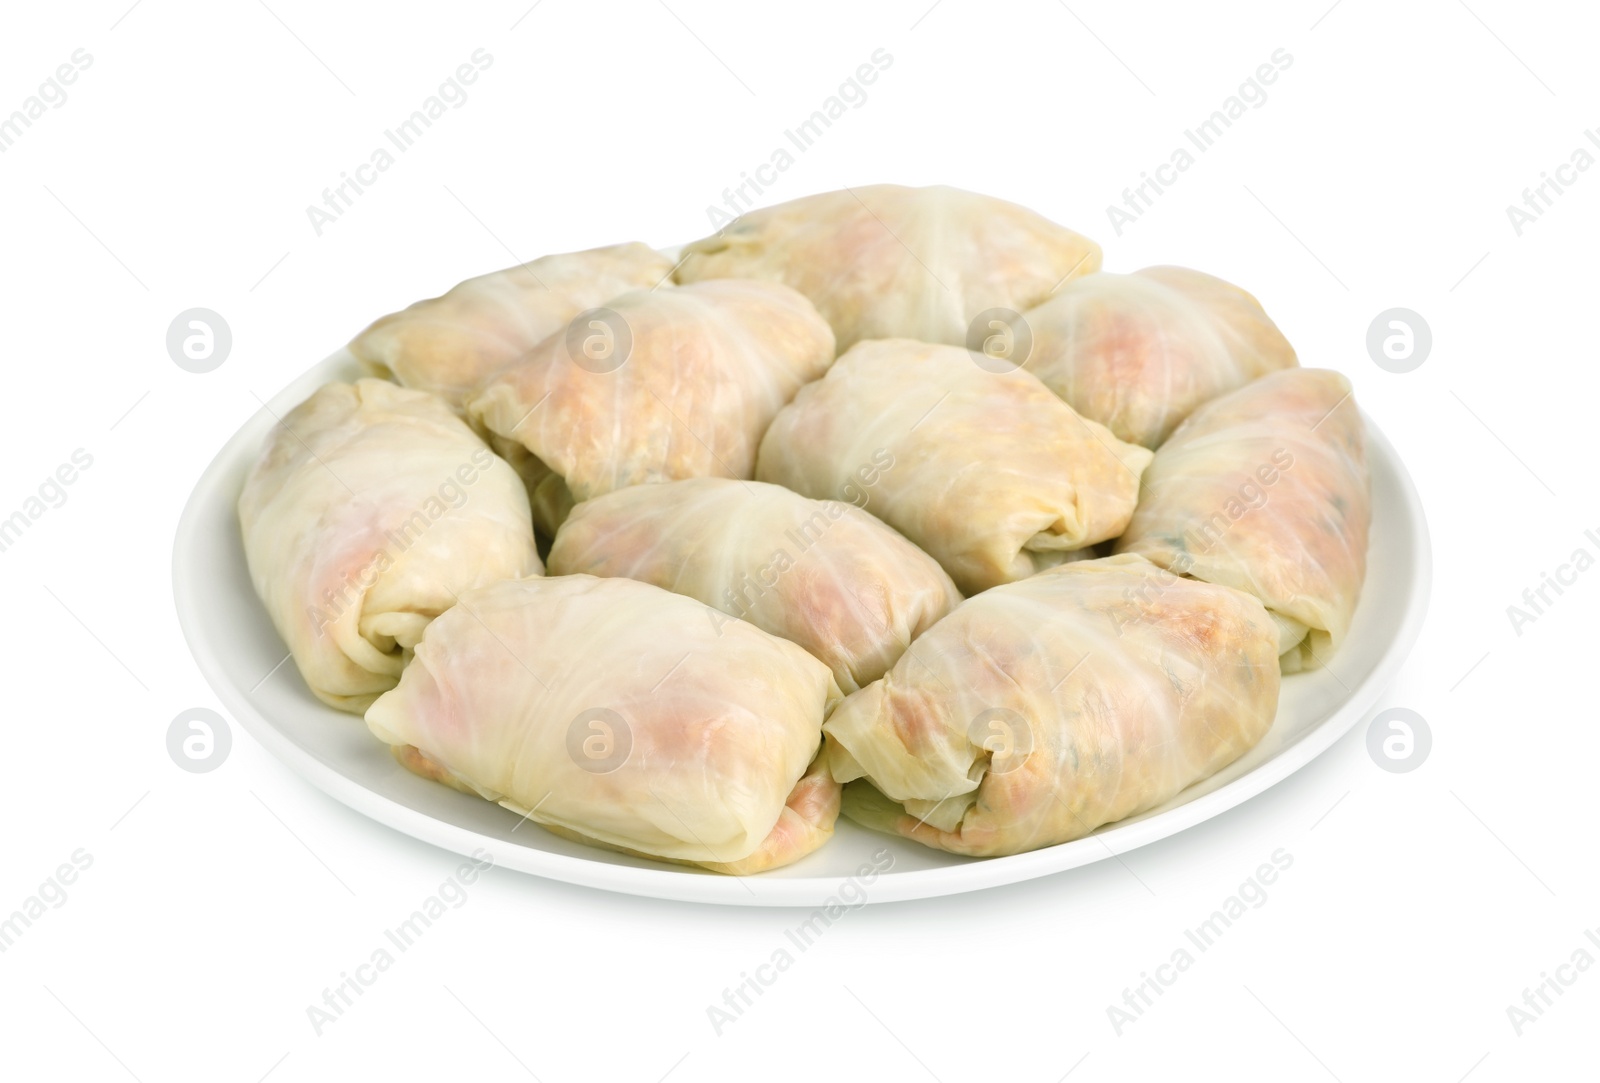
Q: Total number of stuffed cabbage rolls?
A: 10